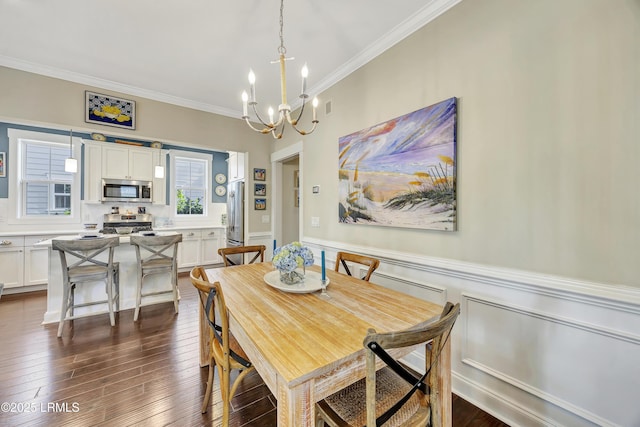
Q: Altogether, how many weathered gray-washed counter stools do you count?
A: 2